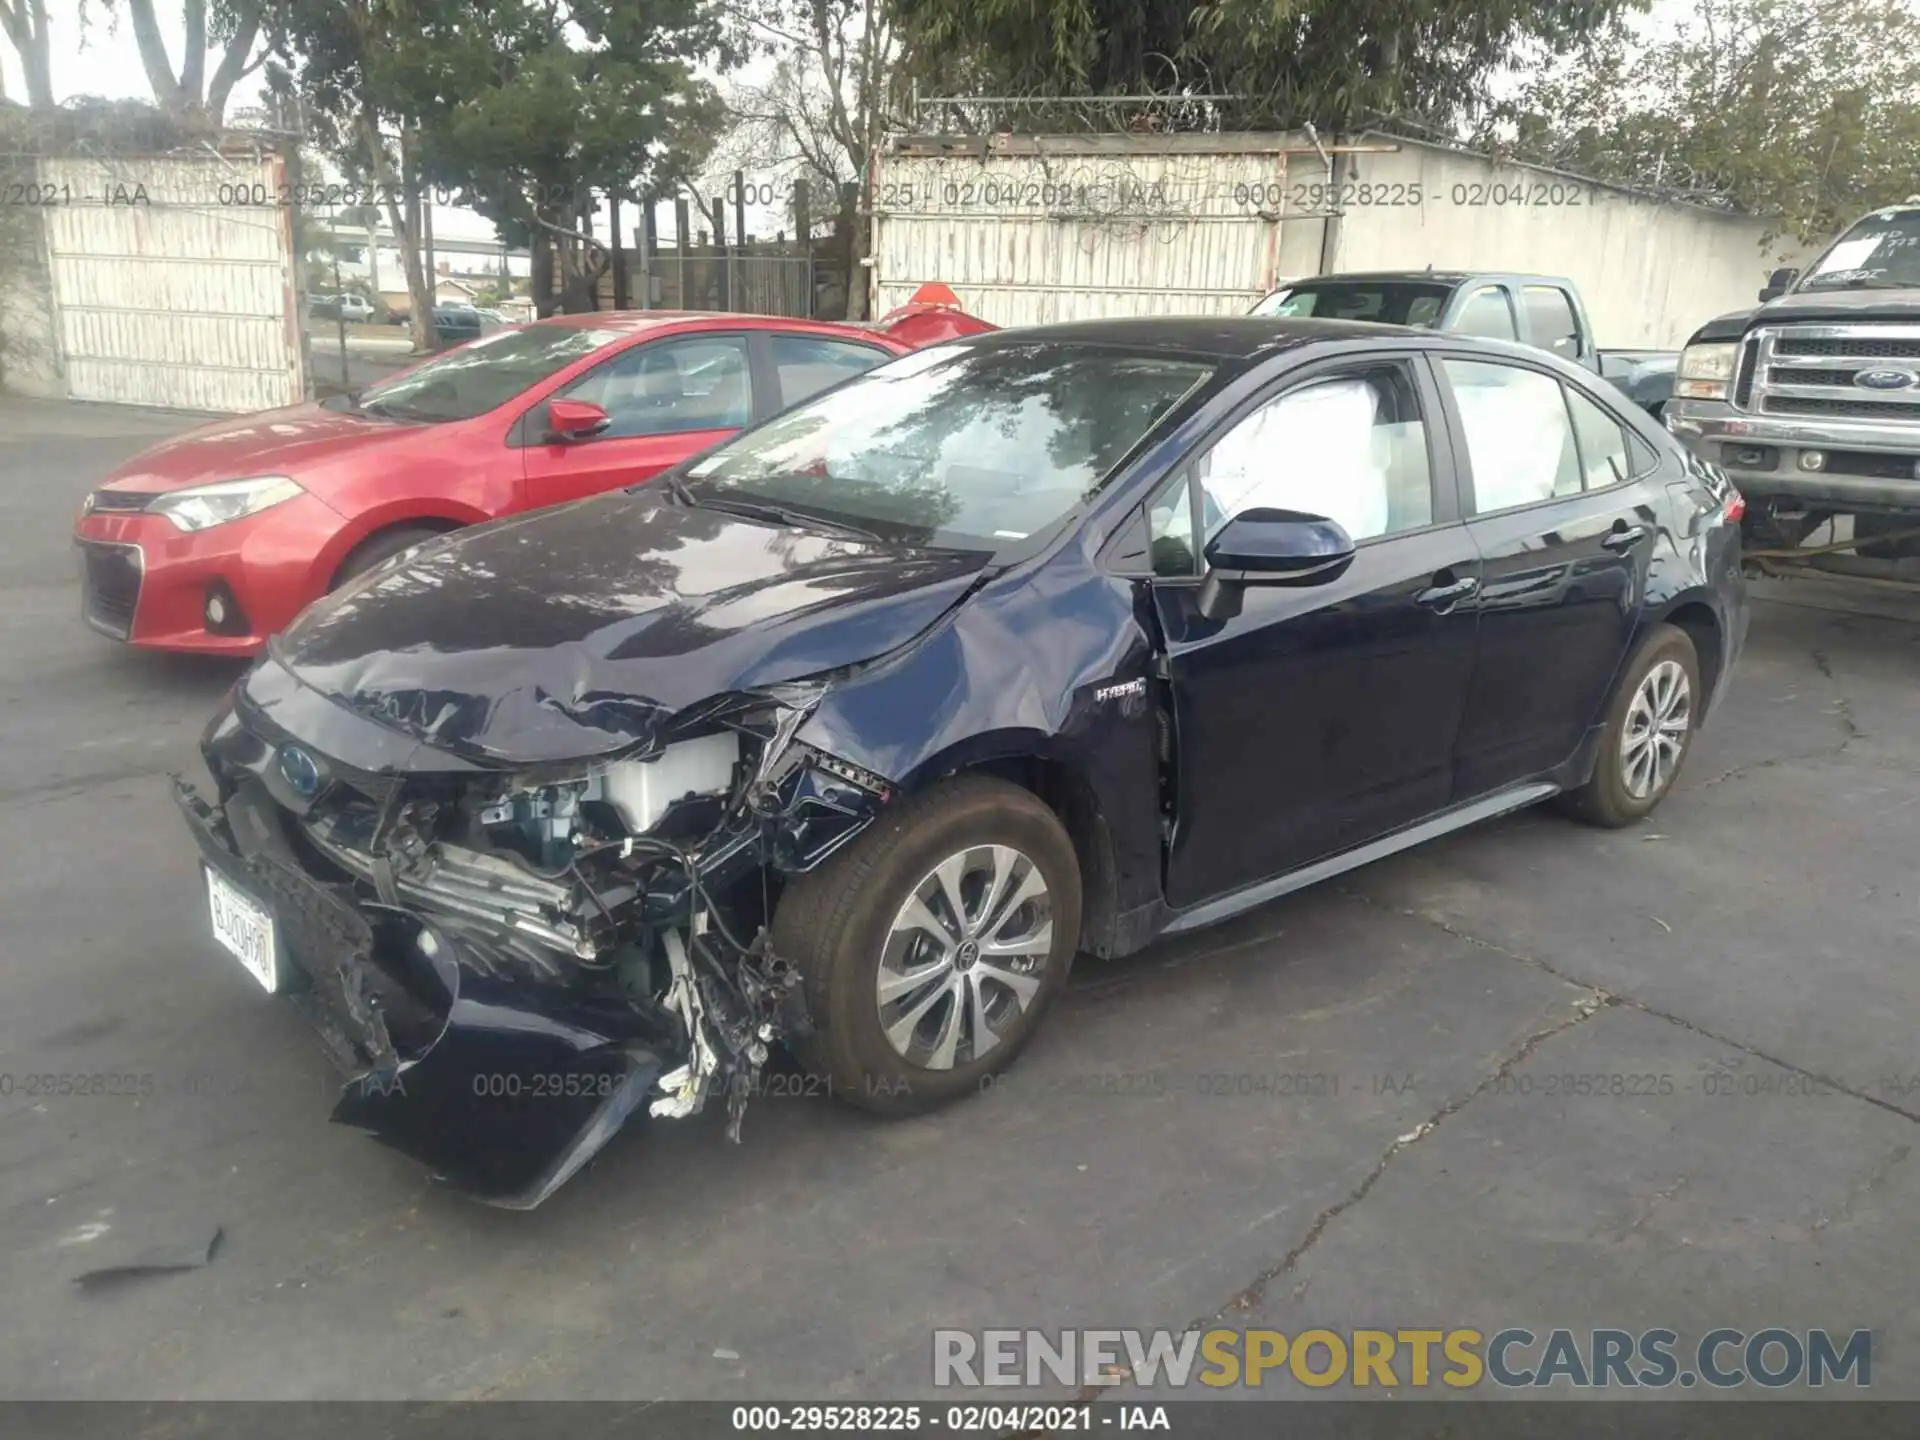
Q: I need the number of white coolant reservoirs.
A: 1